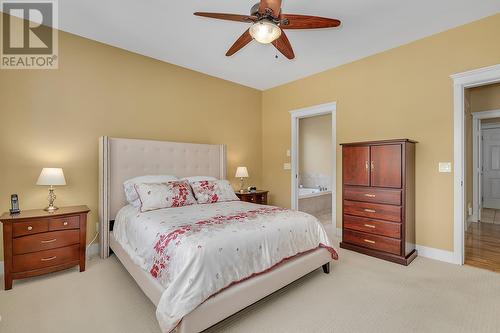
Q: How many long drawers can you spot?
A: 6